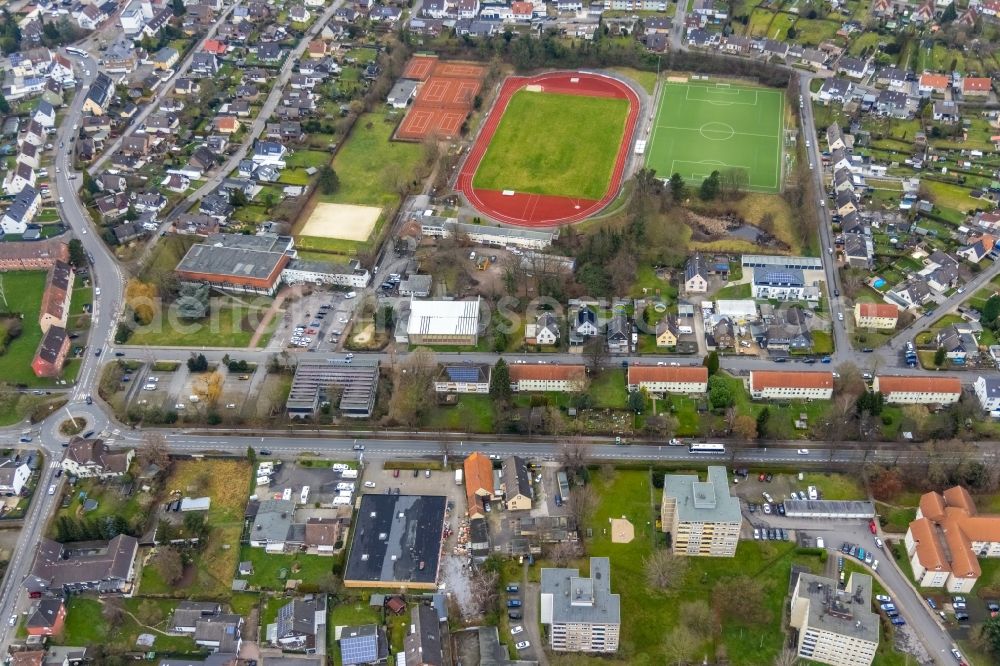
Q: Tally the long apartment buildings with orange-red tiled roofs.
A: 4